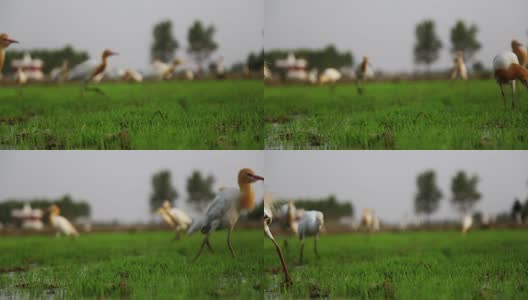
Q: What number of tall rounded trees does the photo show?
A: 8